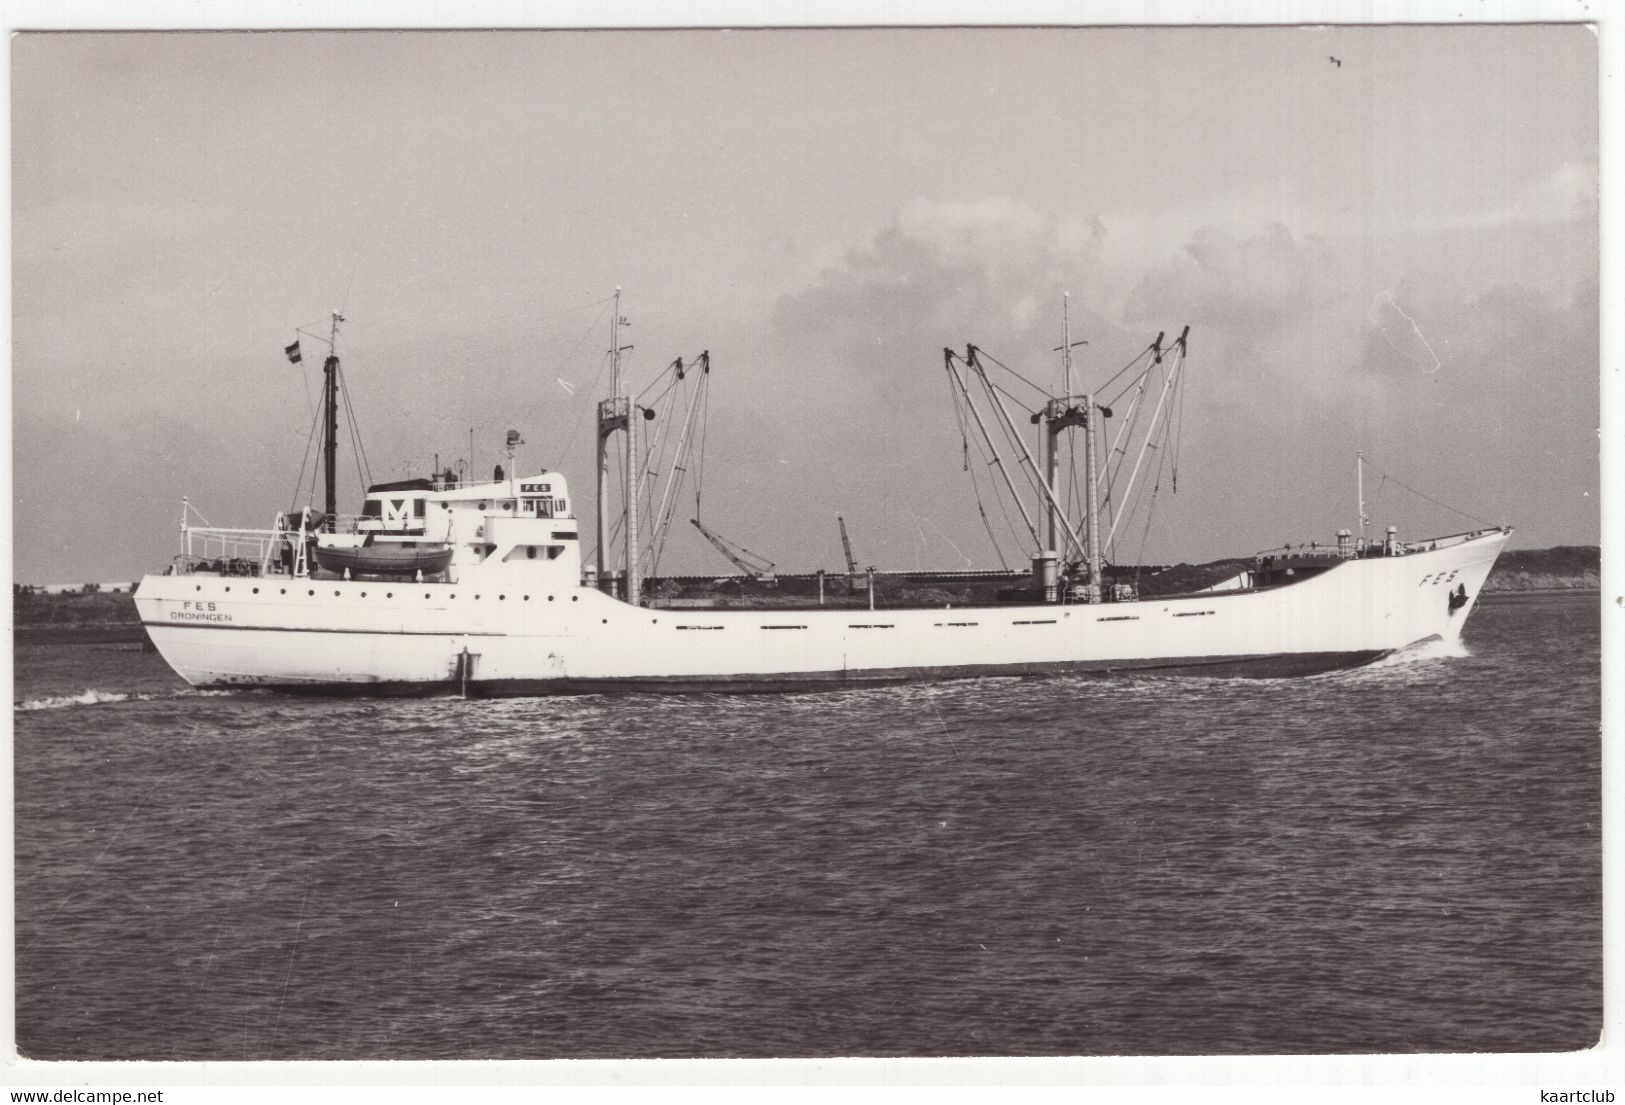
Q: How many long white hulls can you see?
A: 1